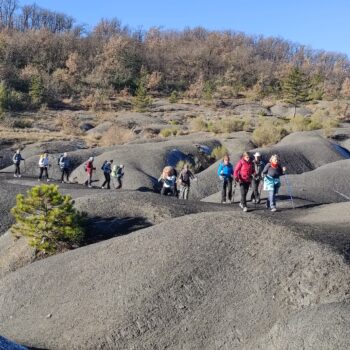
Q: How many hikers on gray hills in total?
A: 12